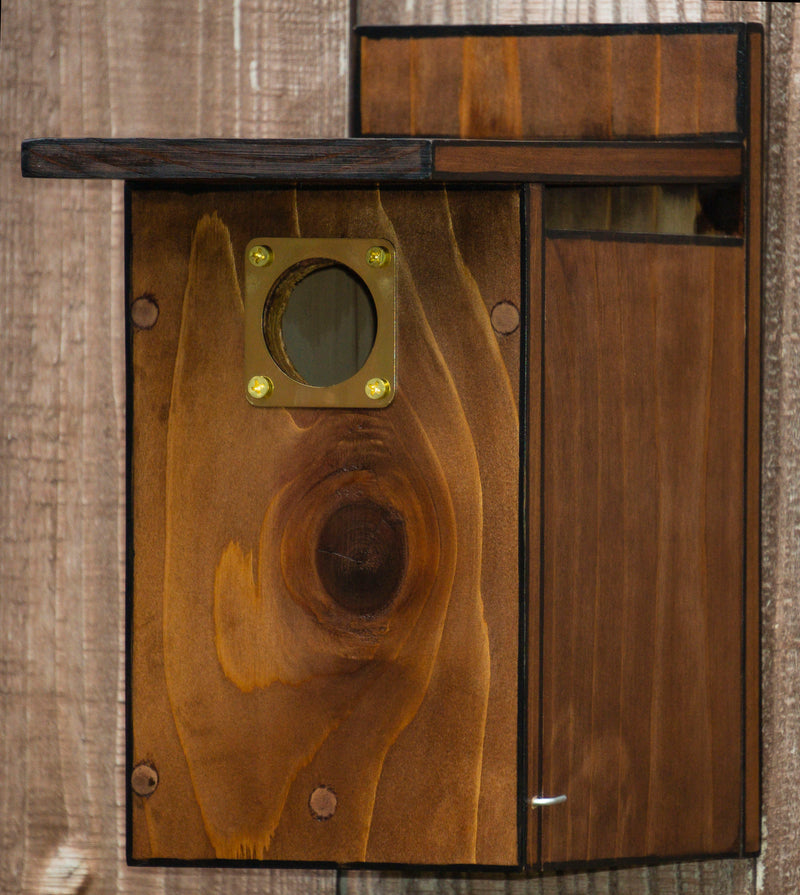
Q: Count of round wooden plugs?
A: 4